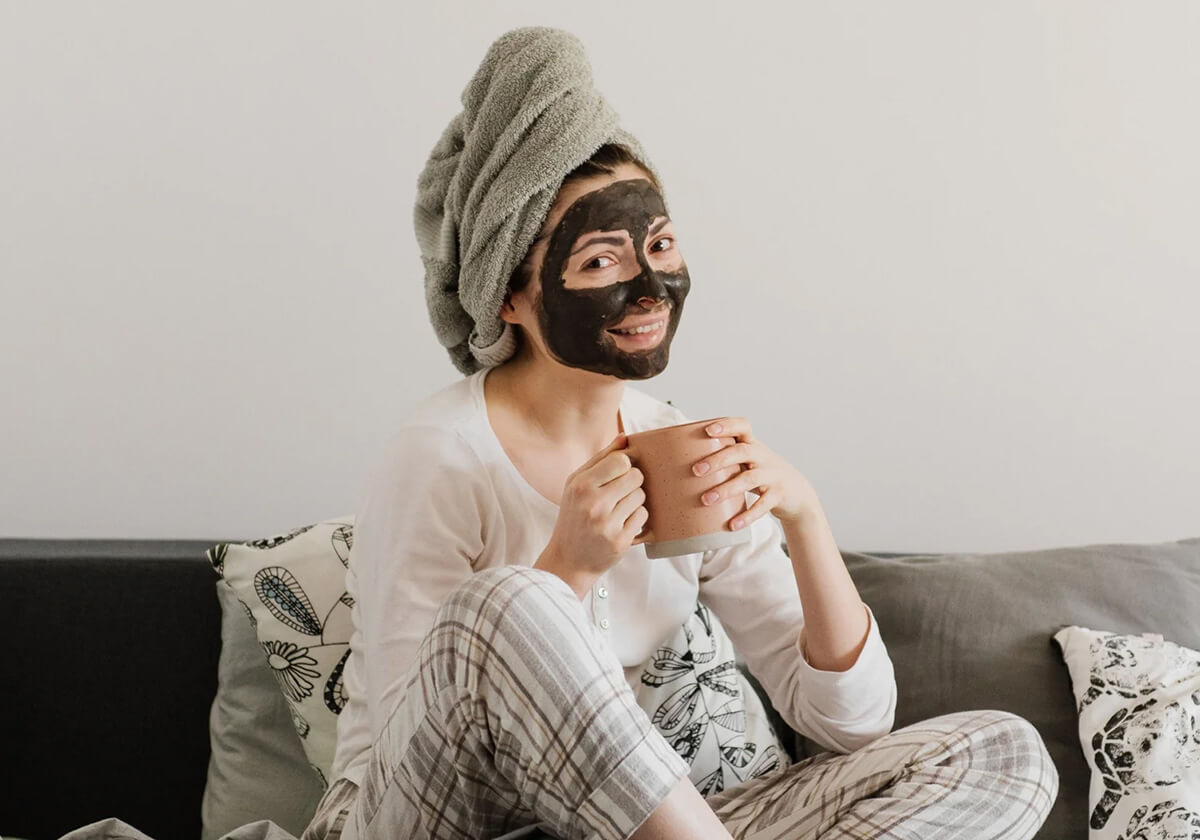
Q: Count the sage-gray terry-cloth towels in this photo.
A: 1